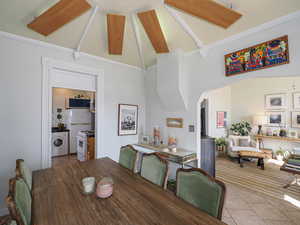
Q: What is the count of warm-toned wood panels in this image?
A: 4